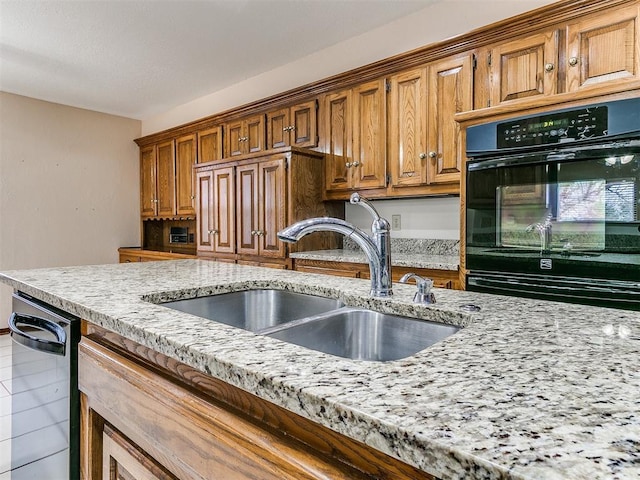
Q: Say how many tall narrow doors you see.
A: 11